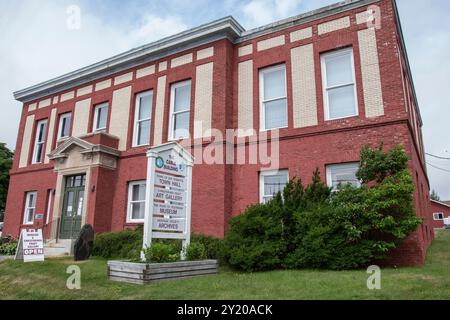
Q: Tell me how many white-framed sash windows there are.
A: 12